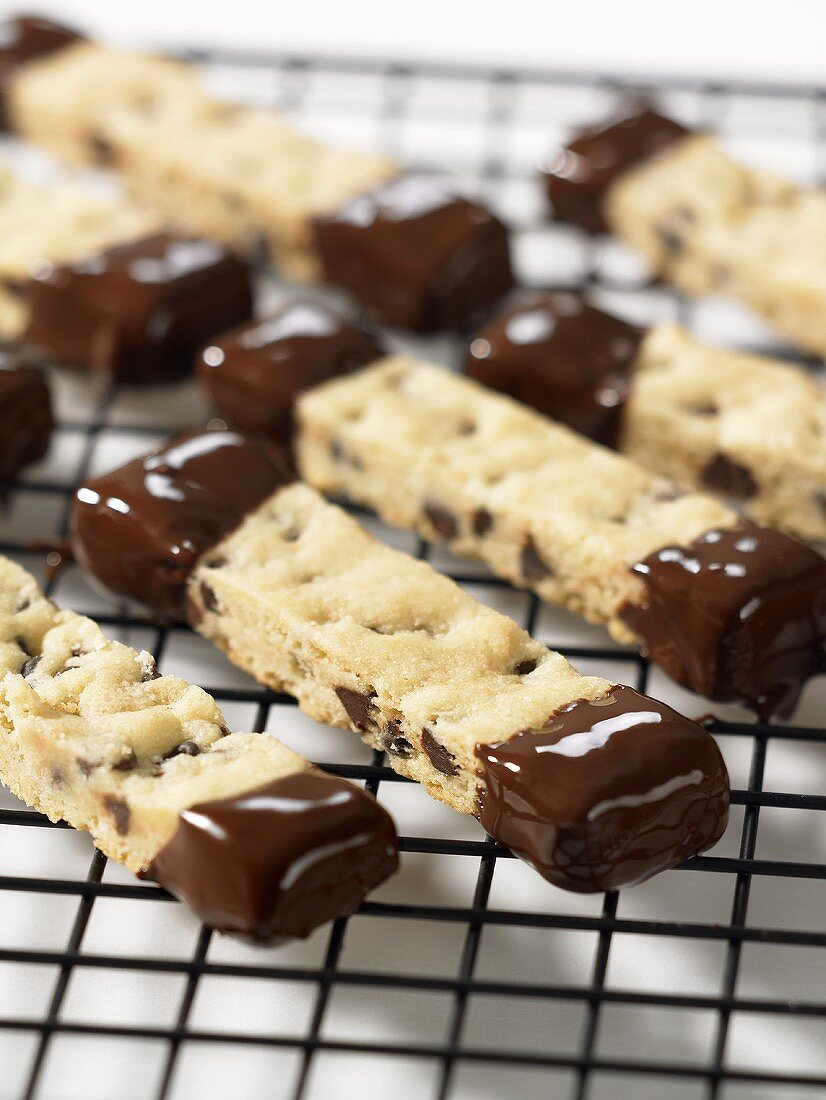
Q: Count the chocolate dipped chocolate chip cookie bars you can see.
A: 8